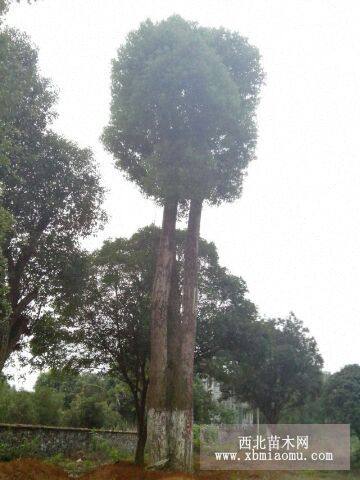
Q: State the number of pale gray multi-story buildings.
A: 1